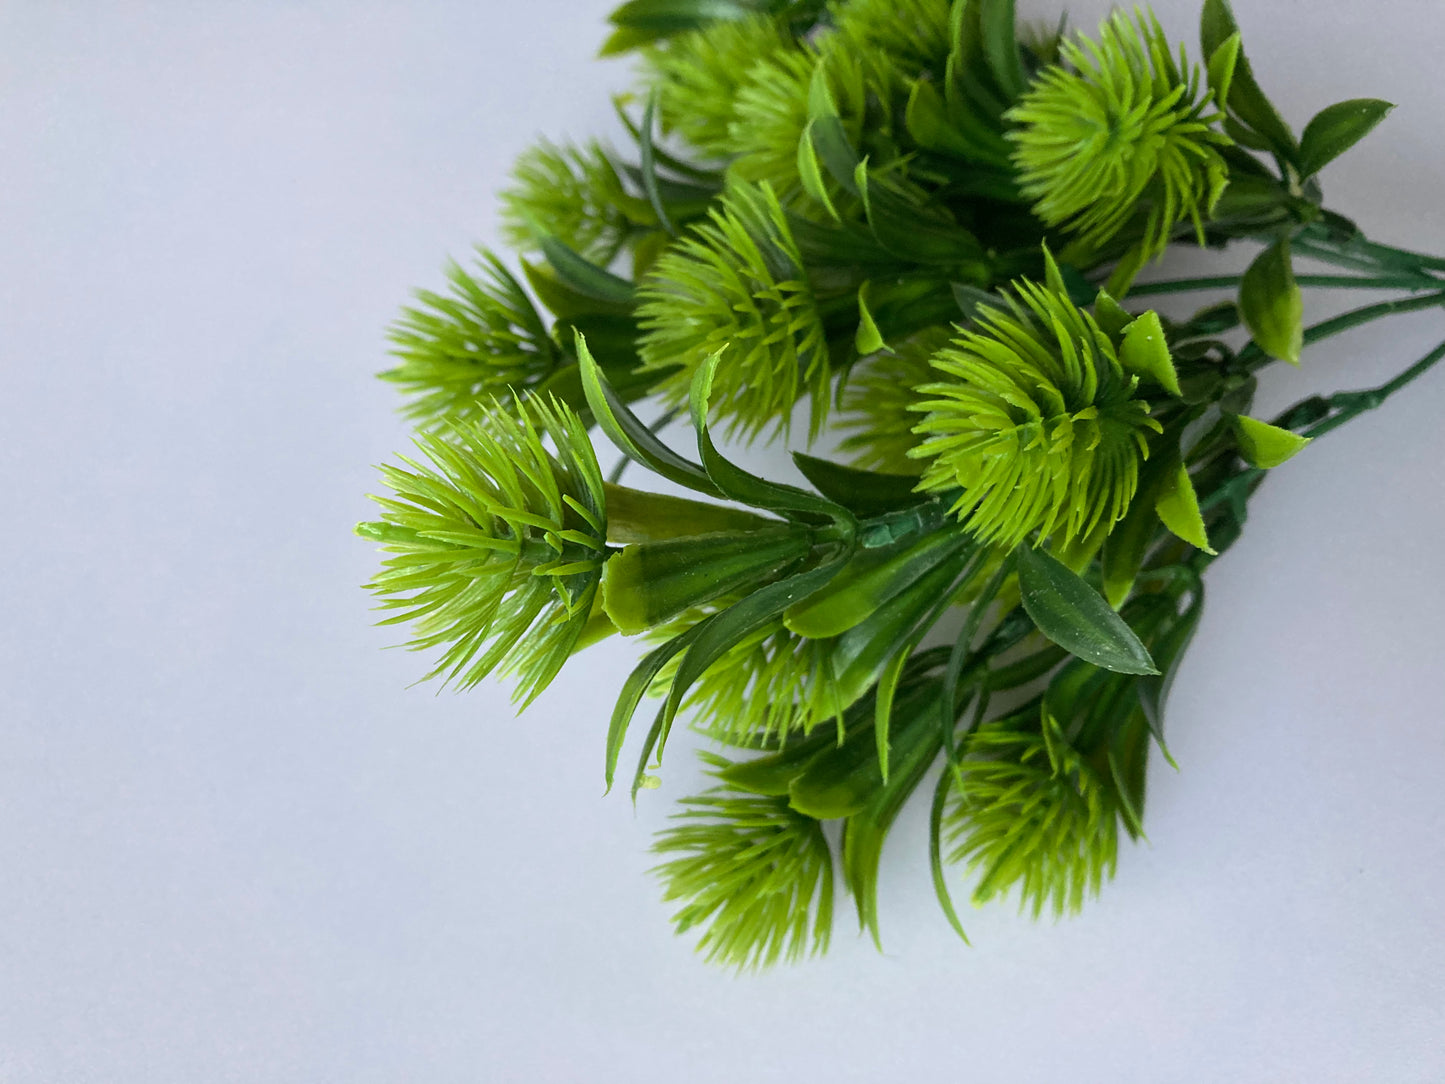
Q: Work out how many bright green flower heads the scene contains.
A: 13